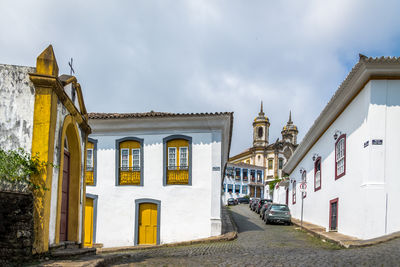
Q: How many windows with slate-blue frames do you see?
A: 3